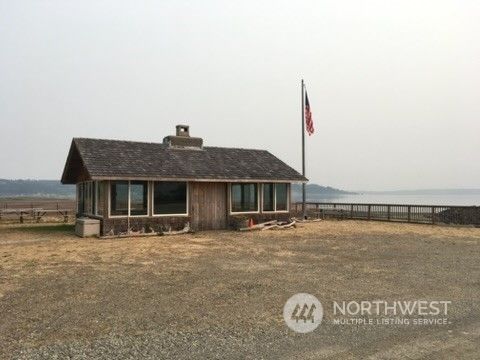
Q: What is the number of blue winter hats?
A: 0